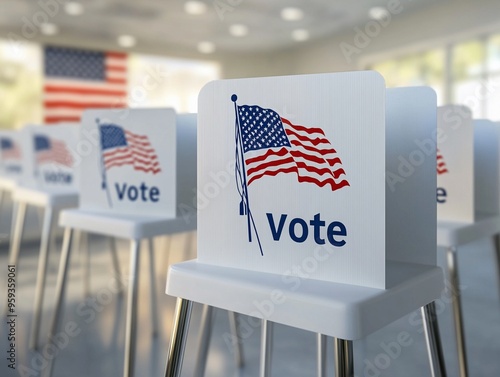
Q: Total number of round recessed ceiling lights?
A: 9